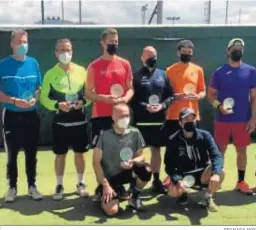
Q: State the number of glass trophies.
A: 8